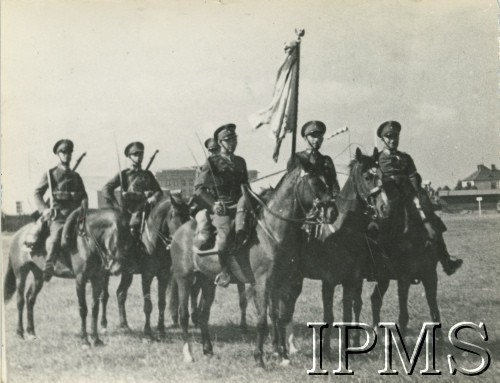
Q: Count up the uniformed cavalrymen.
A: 6